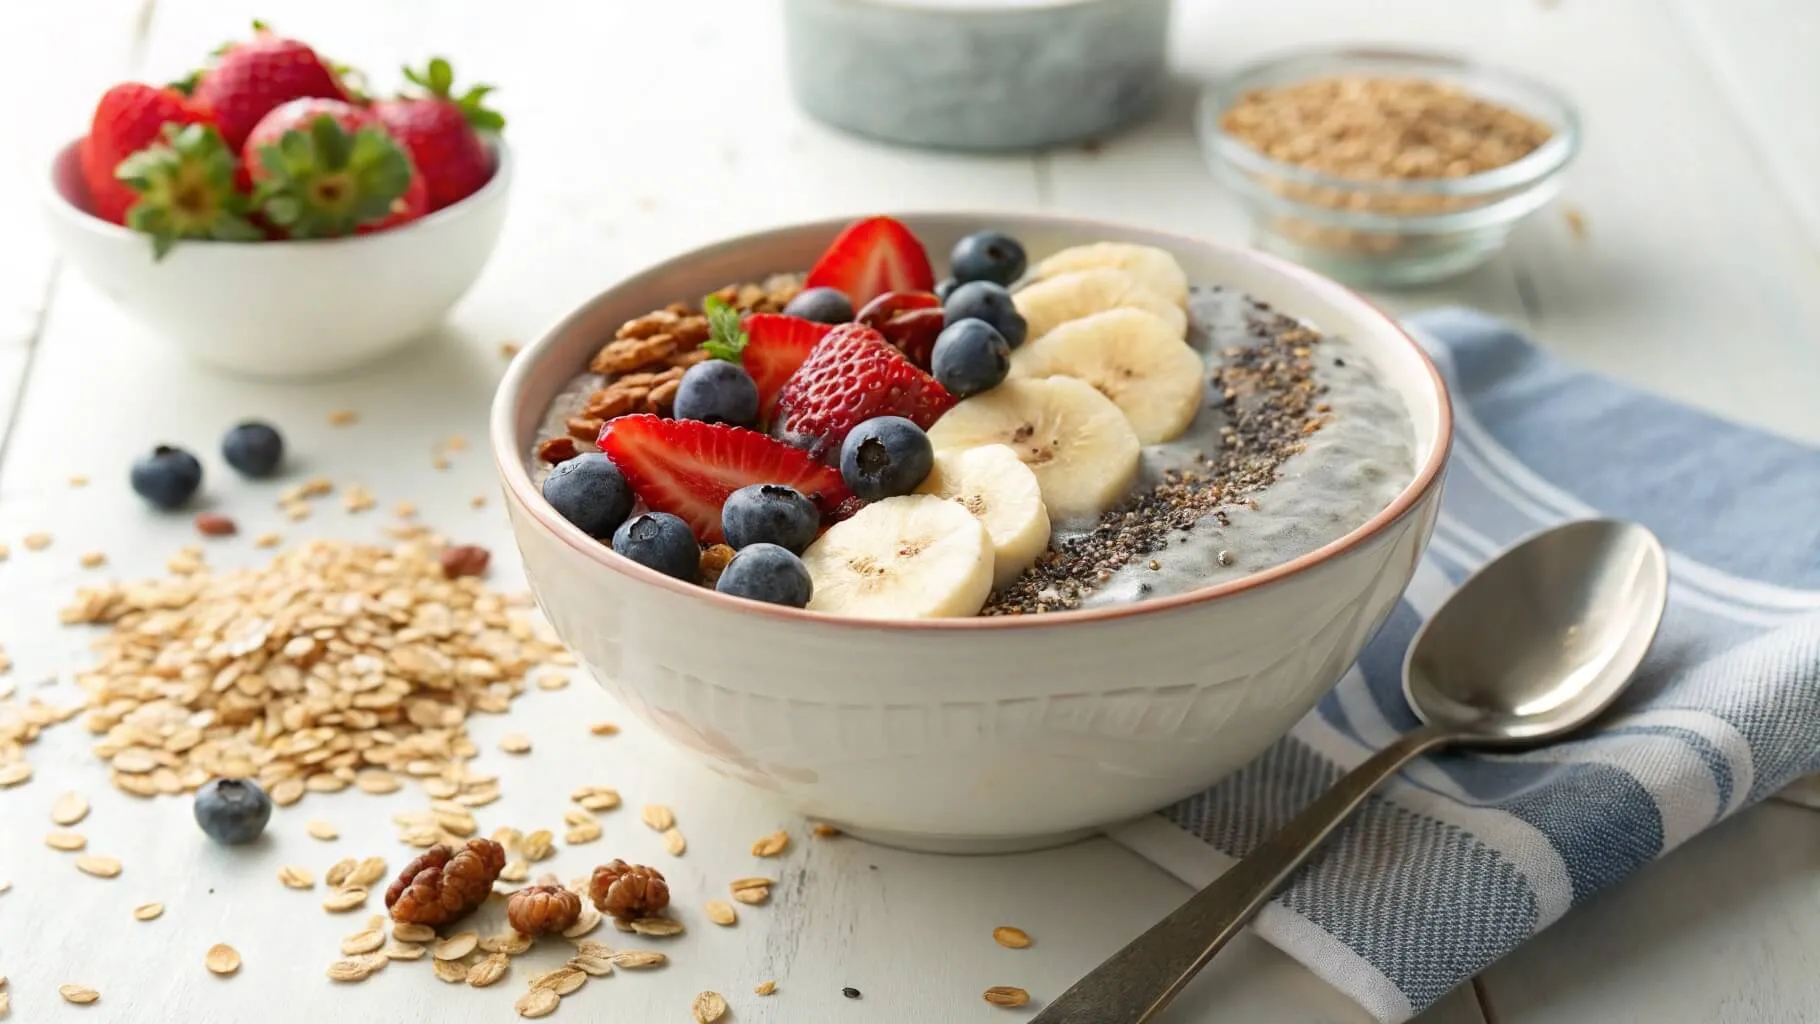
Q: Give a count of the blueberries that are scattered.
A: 3